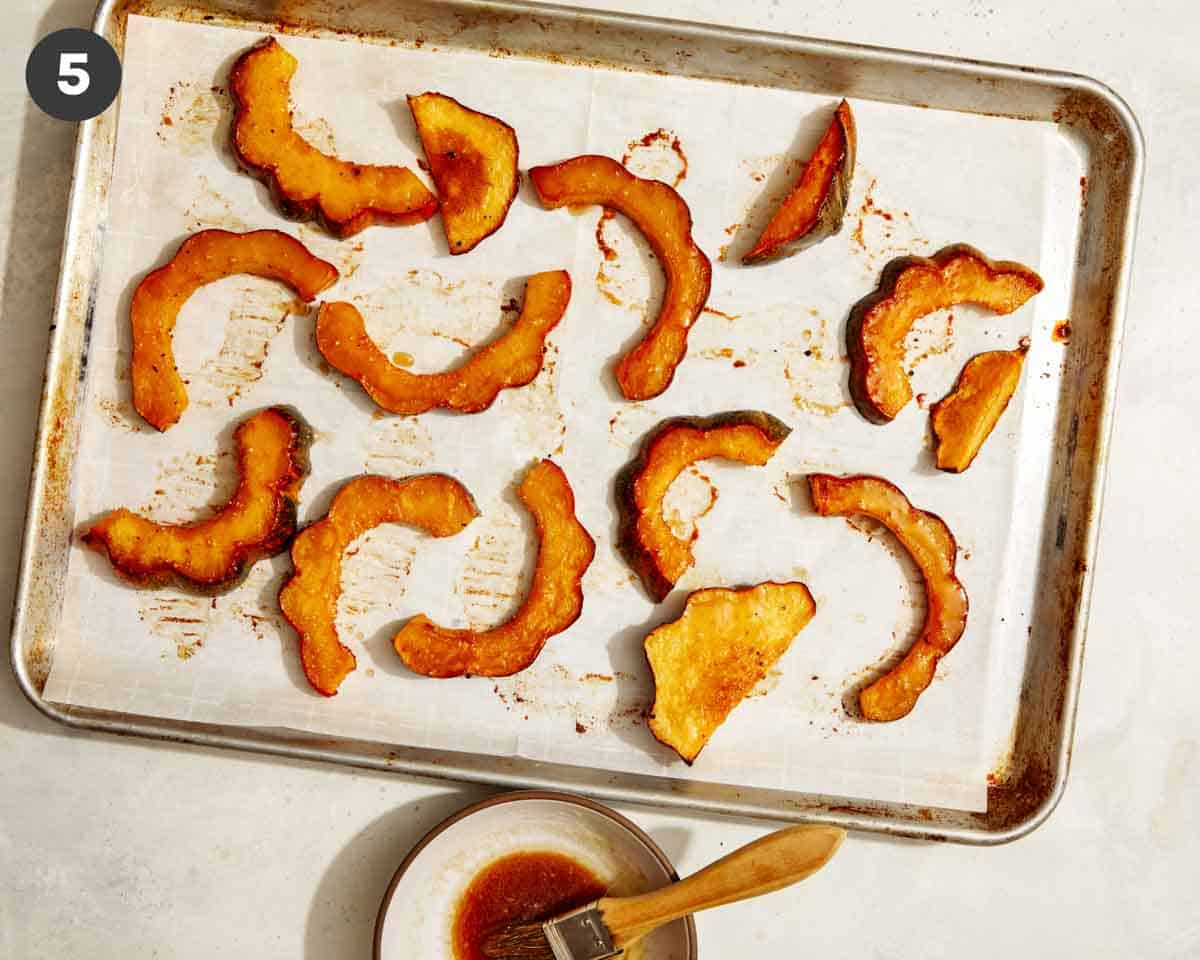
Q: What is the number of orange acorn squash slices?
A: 14